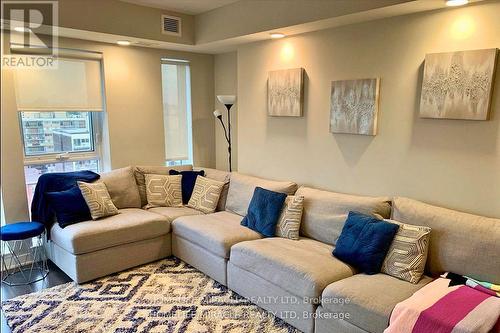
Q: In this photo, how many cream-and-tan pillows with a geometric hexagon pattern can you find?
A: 5